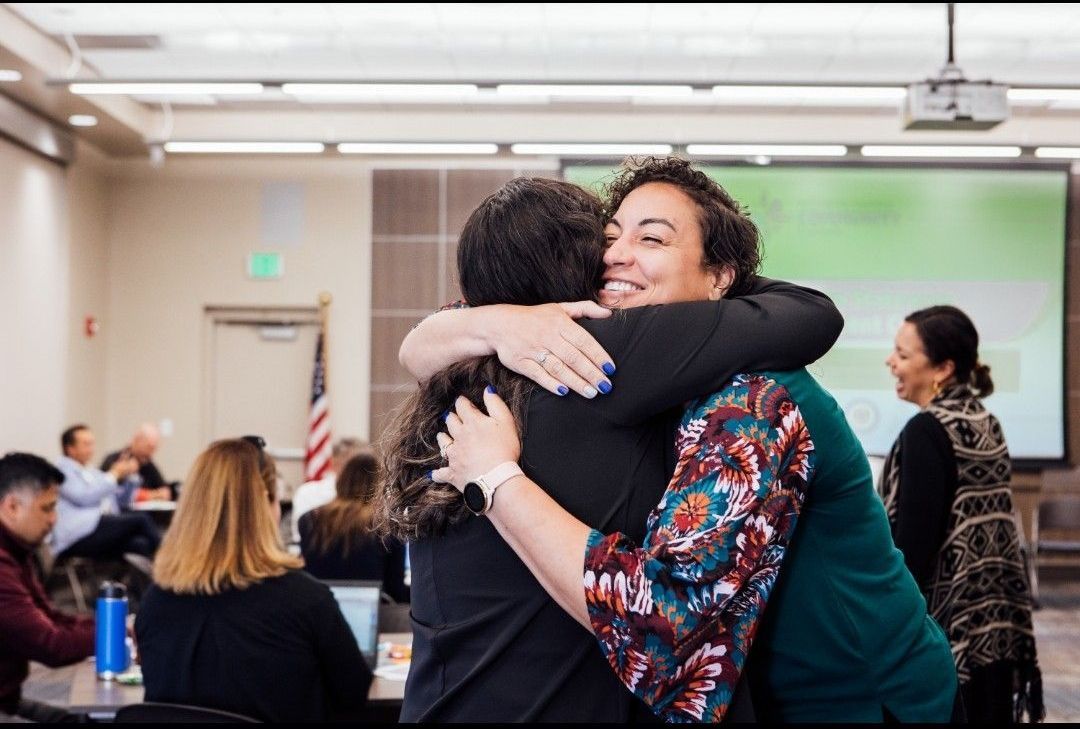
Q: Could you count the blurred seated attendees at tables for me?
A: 6